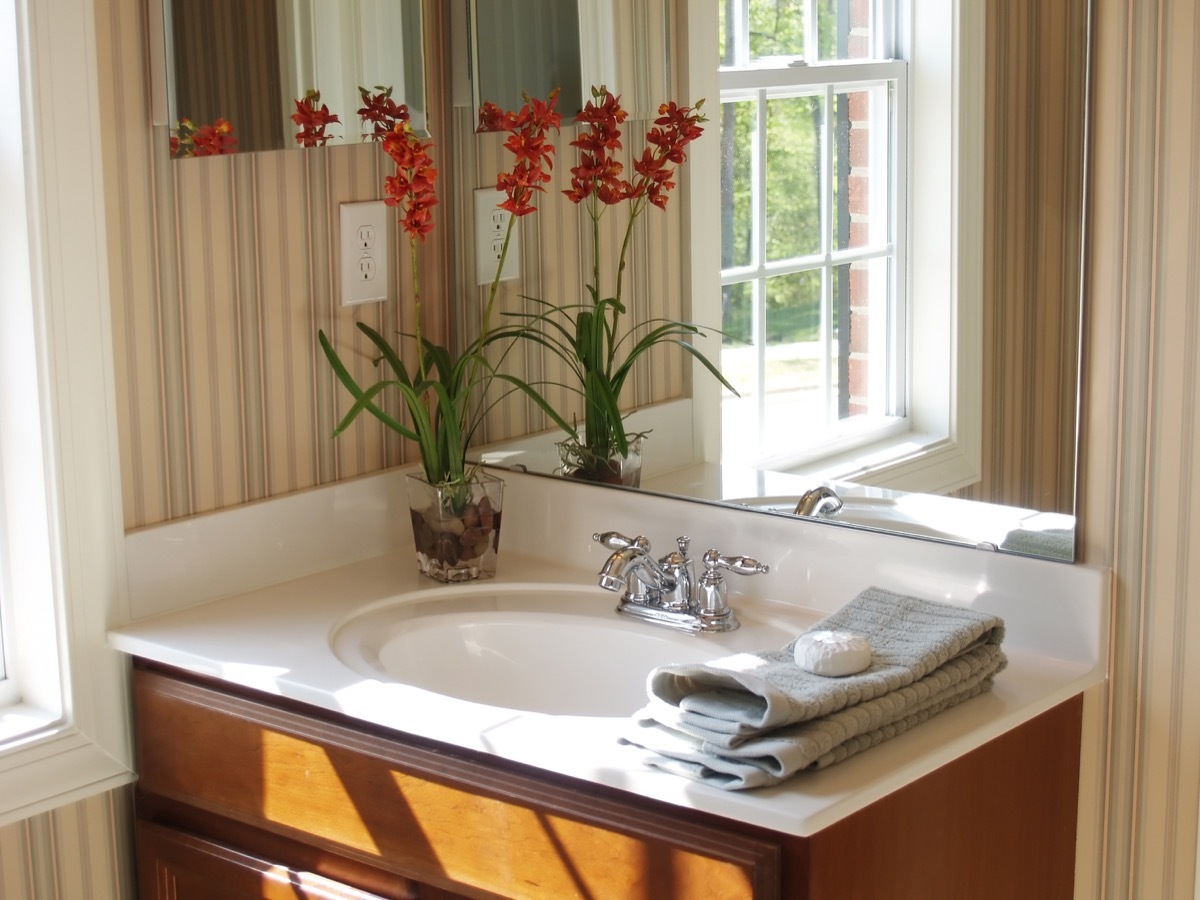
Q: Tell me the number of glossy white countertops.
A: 1